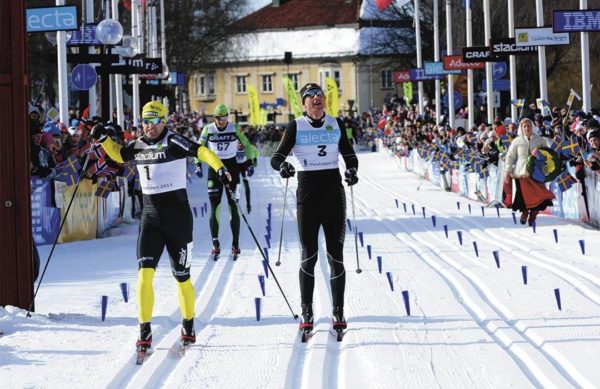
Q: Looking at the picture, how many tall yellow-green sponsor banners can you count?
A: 4